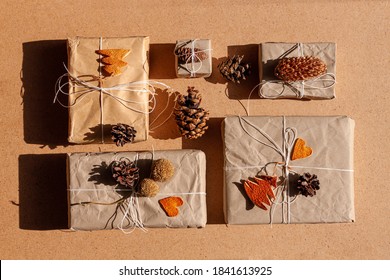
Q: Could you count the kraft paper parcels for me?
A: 5